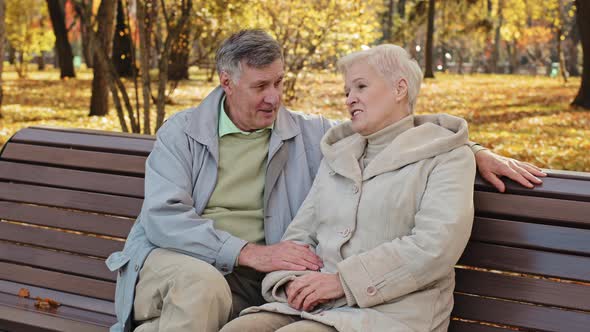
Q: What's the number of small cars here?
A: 0